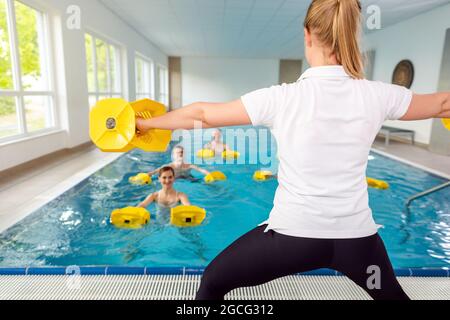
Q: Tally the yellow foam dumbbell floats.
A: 10